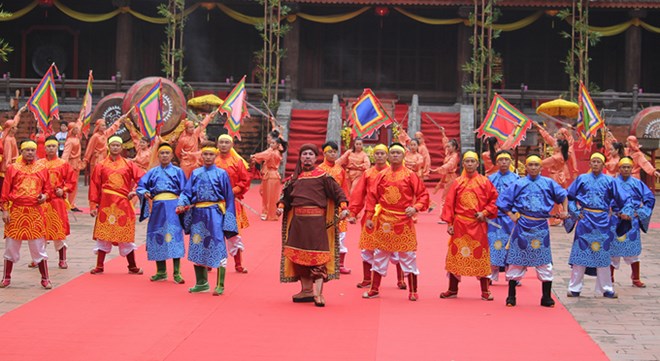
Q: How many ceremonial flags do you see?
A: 7